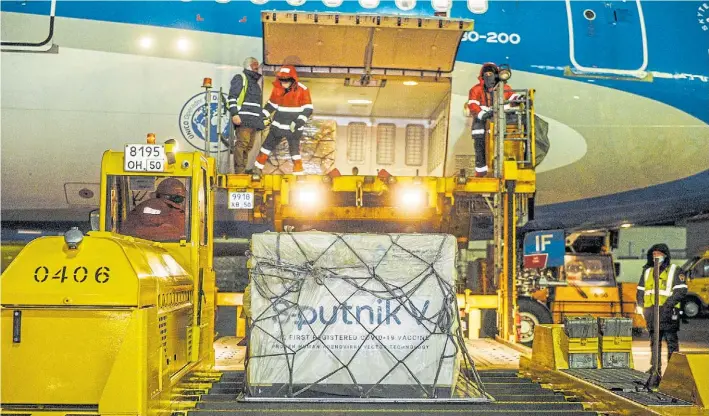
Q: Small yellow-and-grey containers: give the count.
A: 2